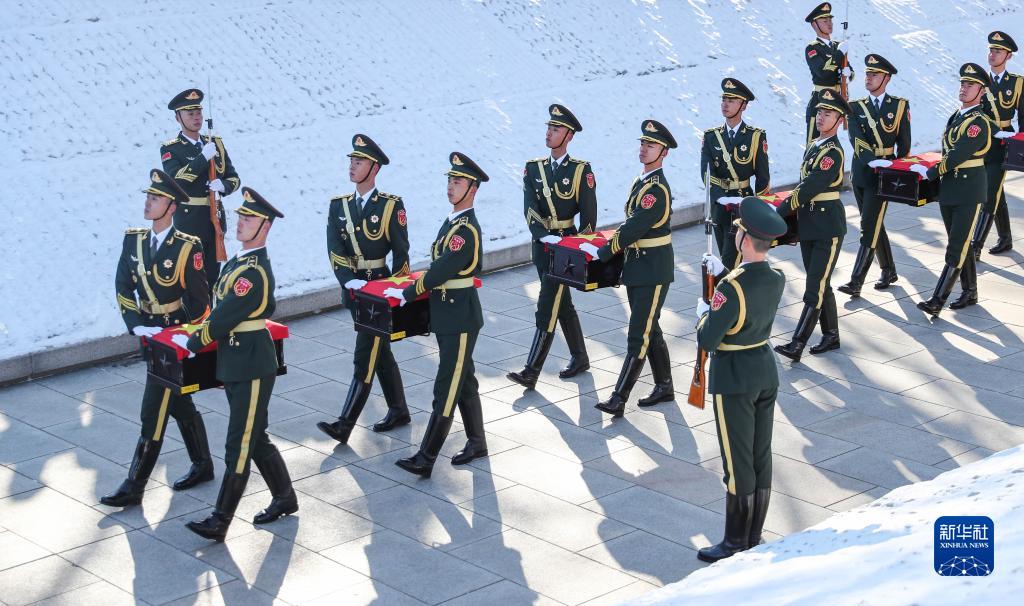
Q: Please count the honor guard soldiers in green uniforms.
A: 14